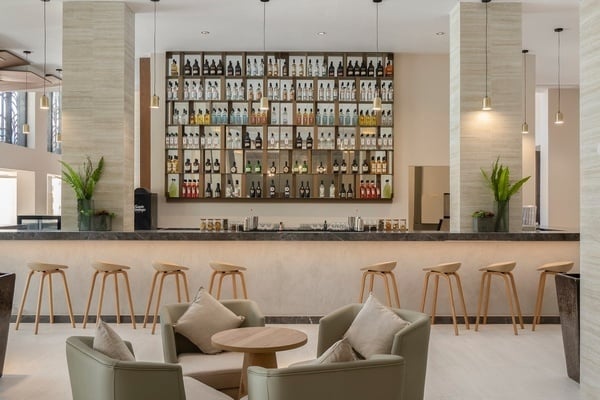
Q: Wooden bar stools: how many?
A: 8